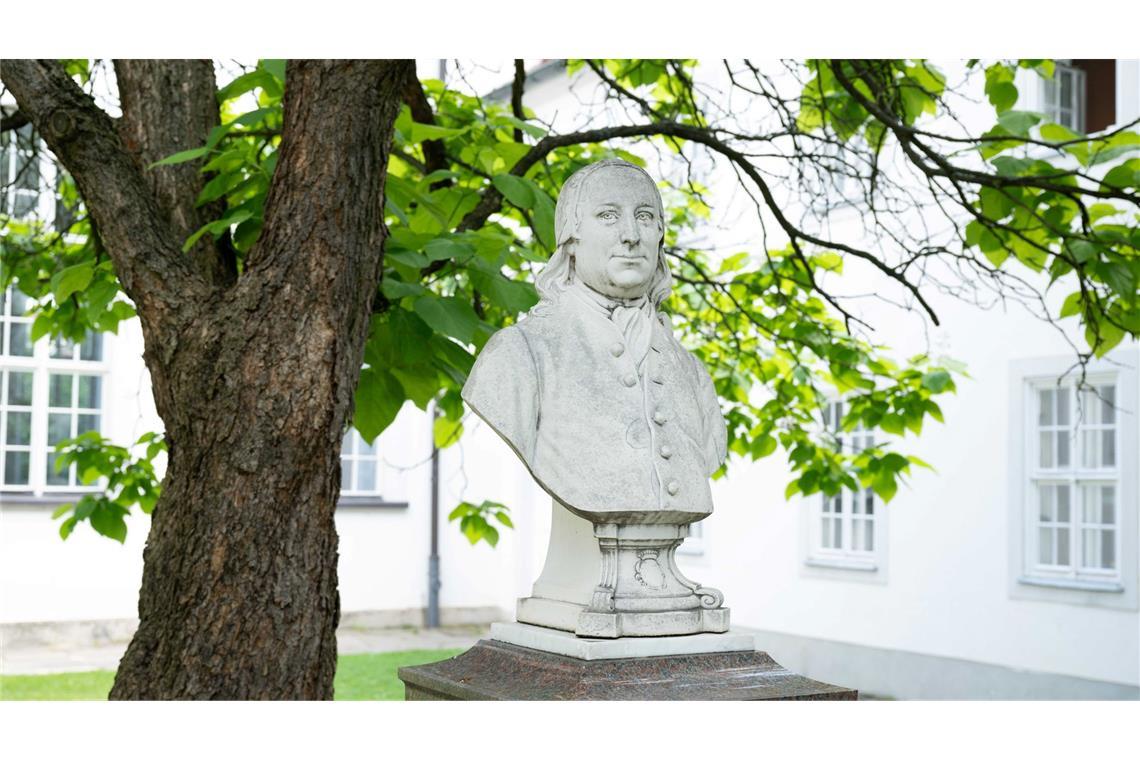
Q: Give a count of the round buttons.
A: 5